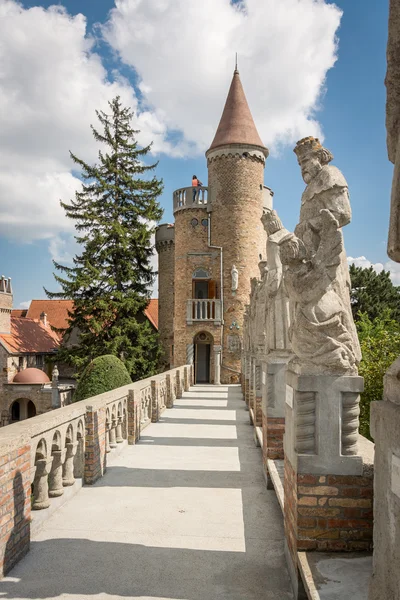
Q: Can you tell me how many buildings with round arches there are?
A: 2